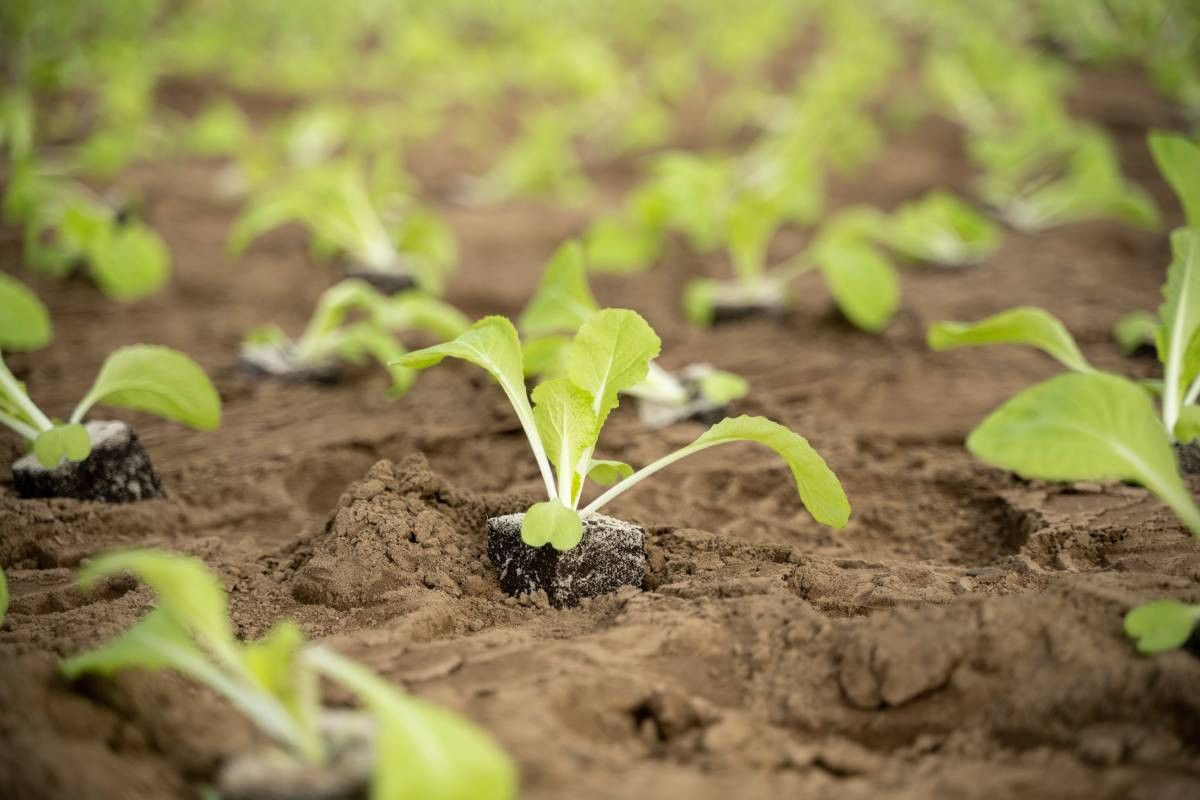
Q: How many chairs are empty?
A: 0